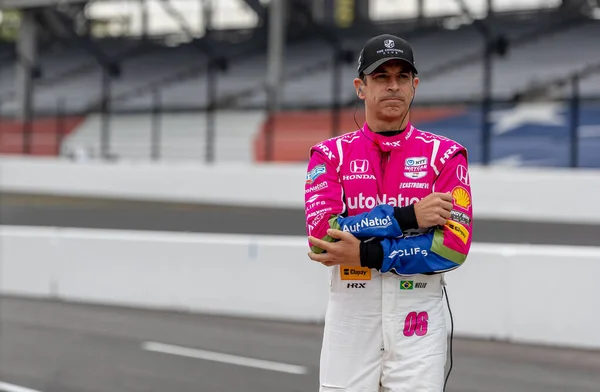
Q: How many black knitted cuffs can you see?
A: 2